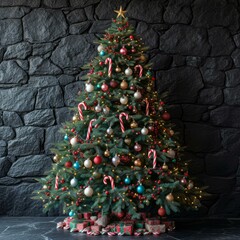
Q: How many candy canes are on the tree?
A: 9